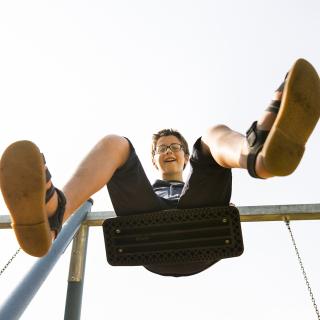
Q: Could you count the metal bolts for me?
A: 4